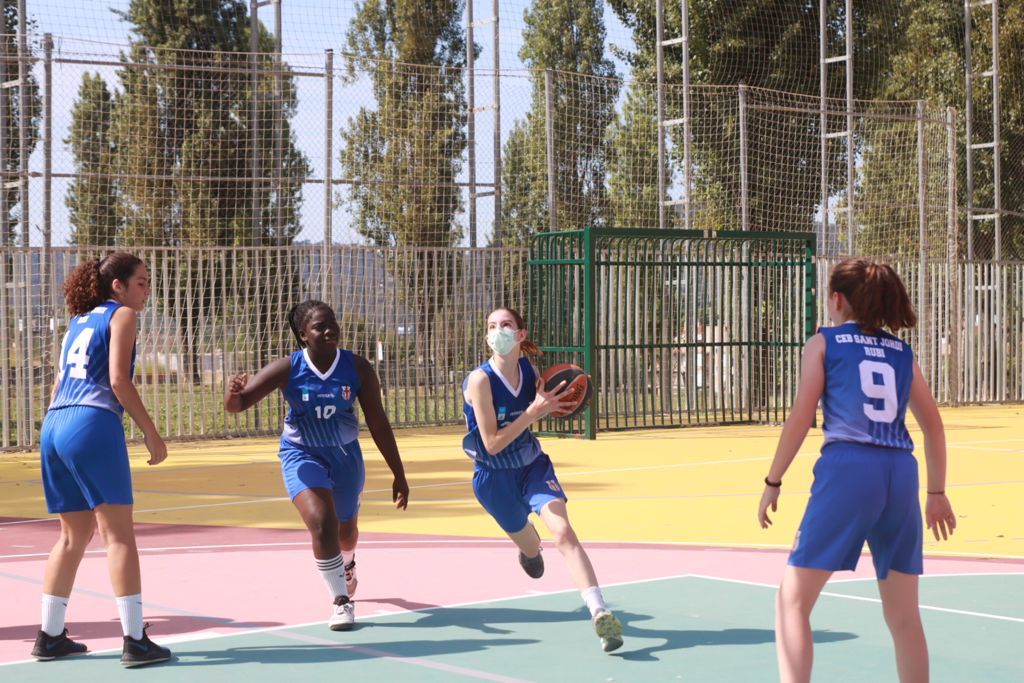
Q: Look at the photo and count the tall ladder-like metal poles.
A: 6